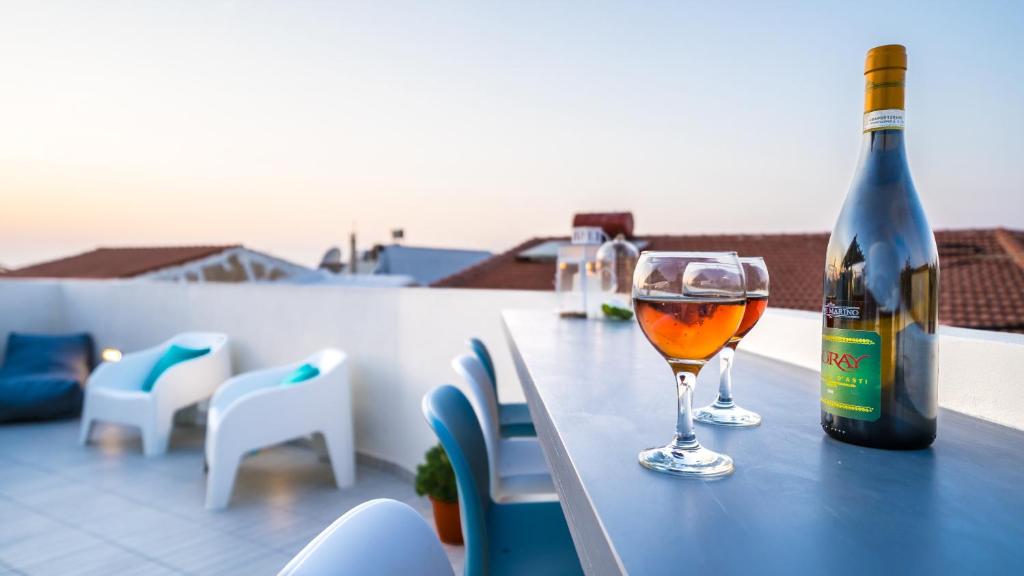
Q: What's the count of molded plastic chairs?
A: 6